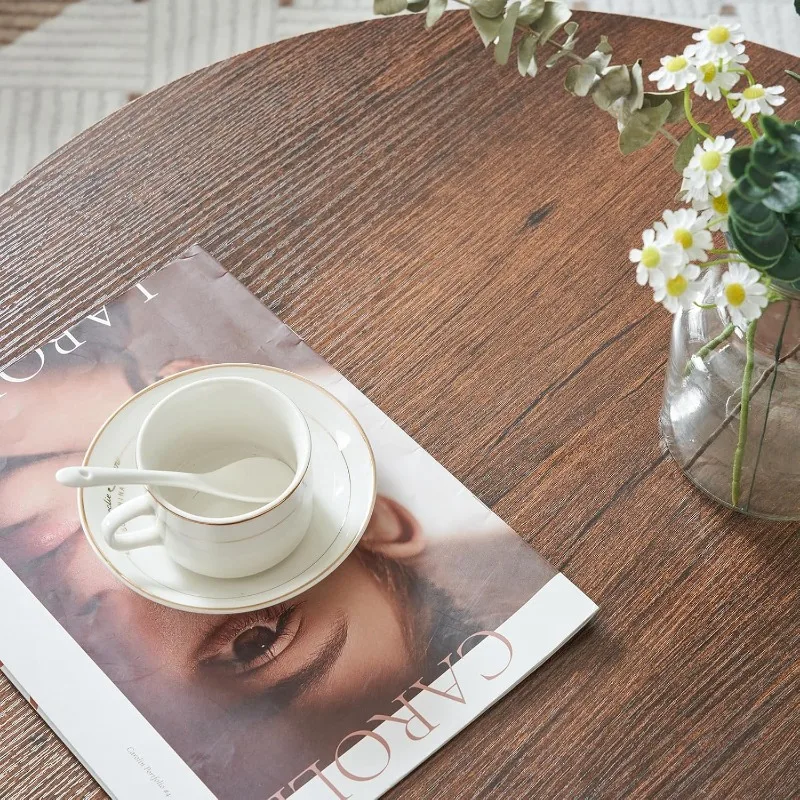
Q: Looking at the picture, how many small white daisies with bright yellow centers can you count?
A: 10